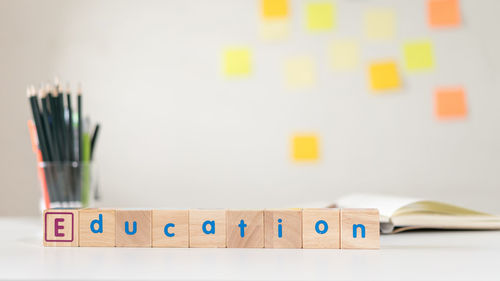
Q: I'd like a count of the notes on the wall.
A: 12